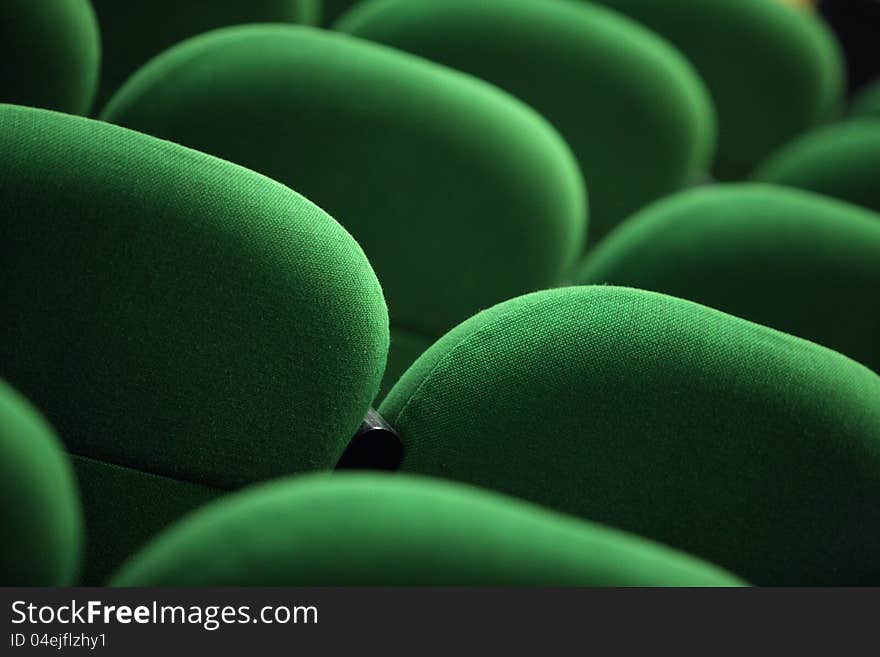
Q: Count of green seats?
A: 12